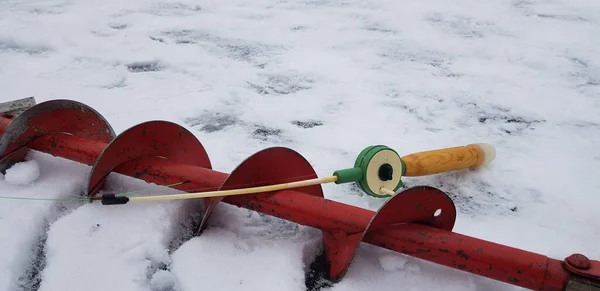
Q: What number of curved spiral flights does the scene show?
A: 4